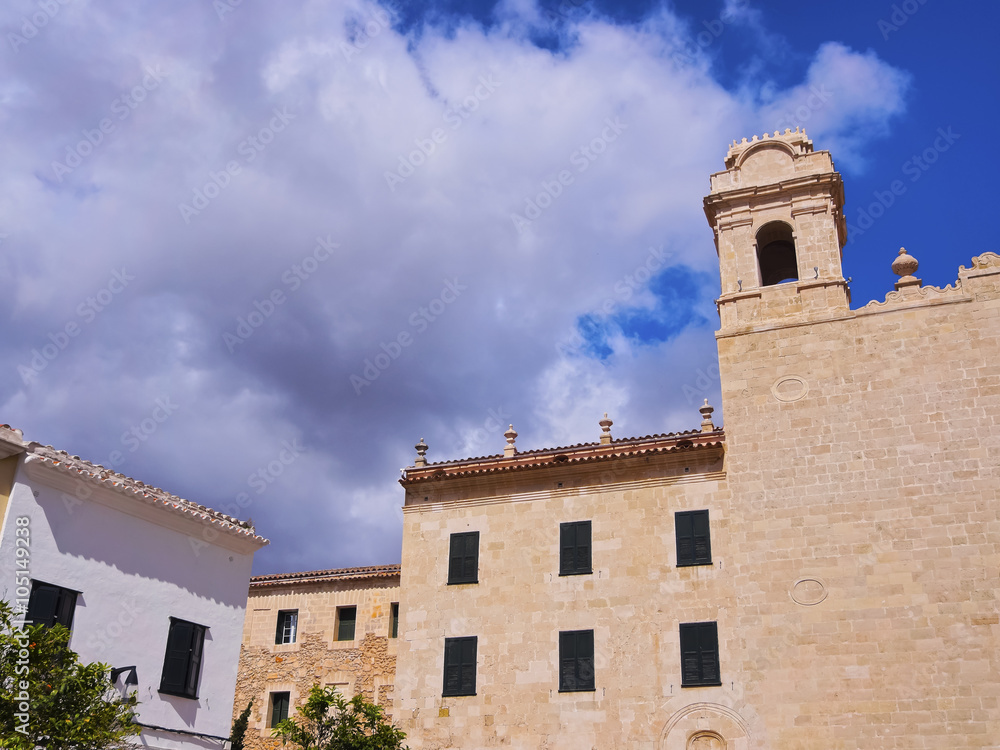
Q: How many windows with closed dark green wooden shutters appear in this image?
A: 11